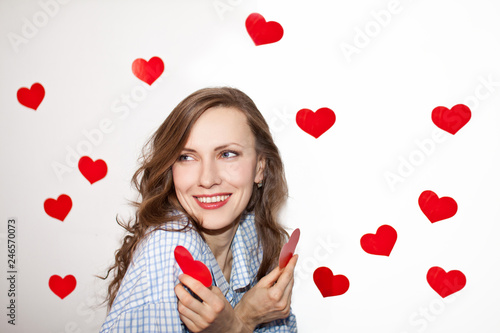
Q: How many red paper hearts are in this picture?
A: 14